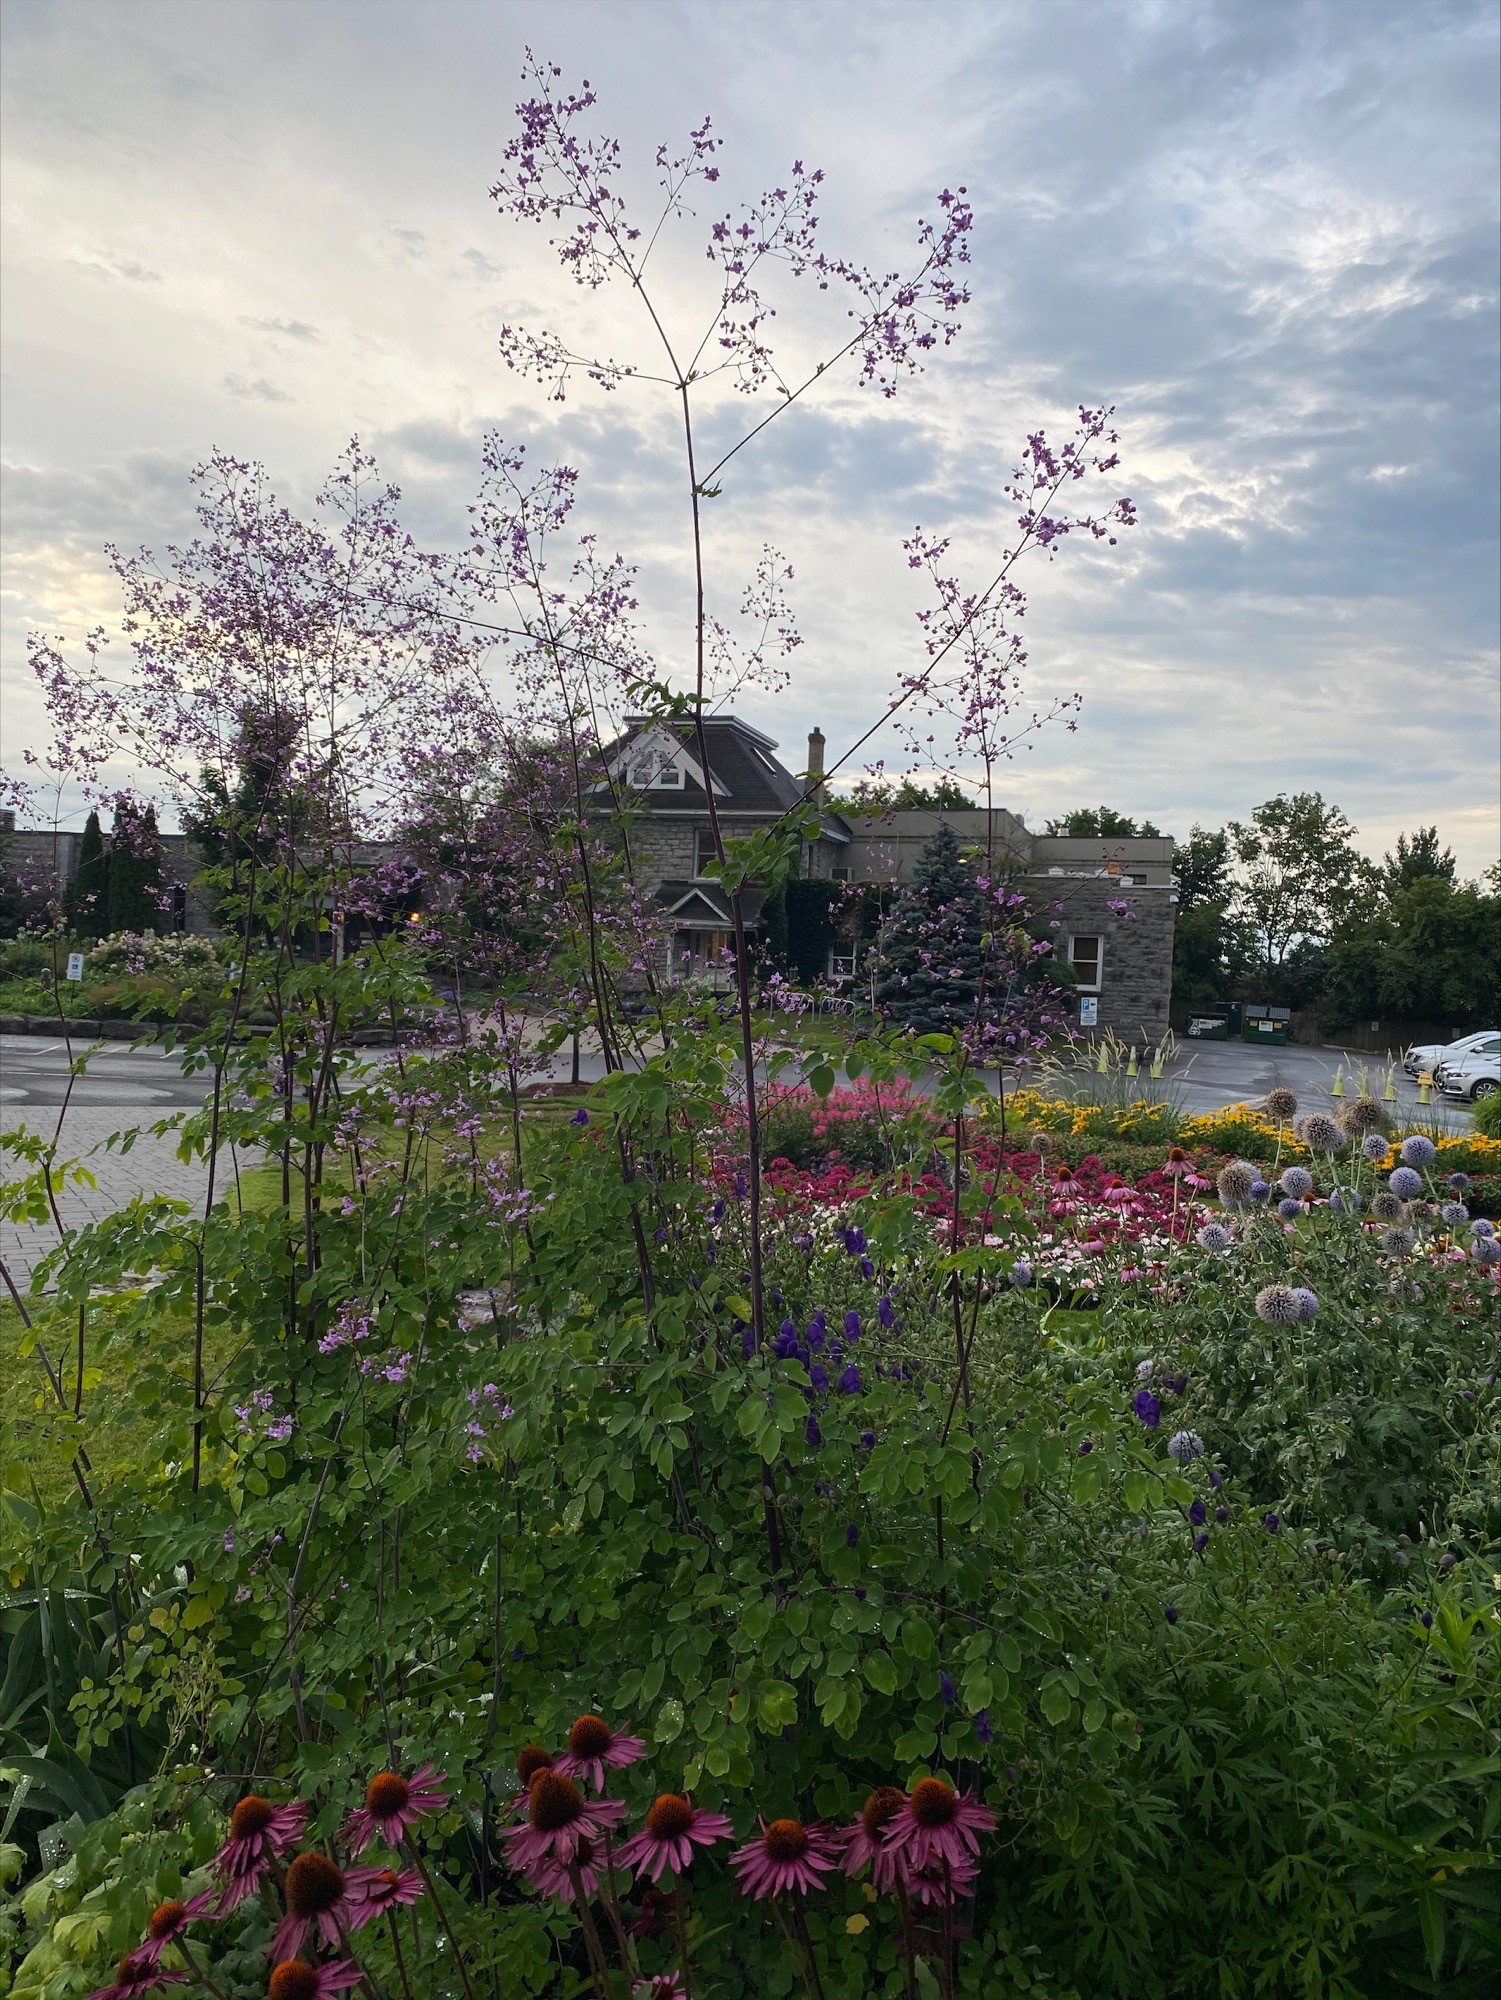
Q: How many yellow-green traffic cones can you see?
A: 7